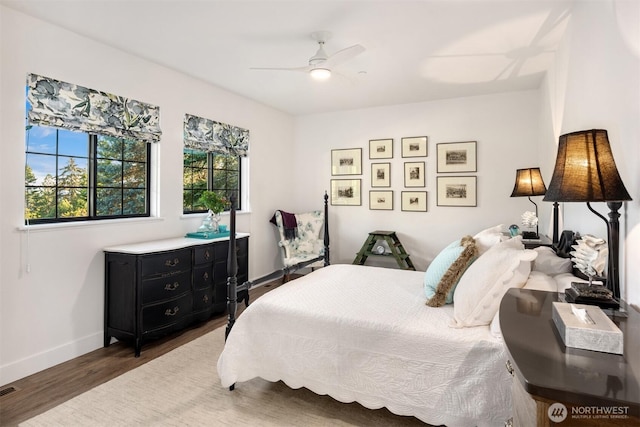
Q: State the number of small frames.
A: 6